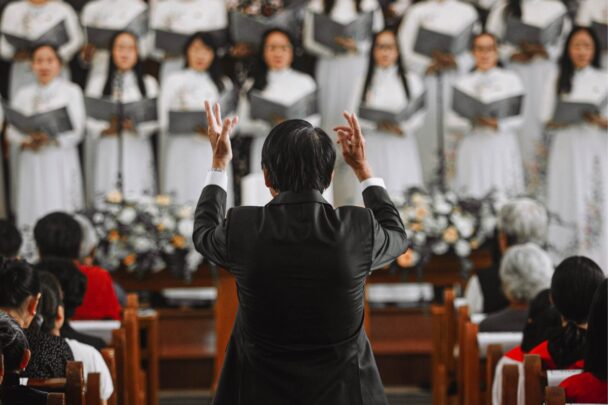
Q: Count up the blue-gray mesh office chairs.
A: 0